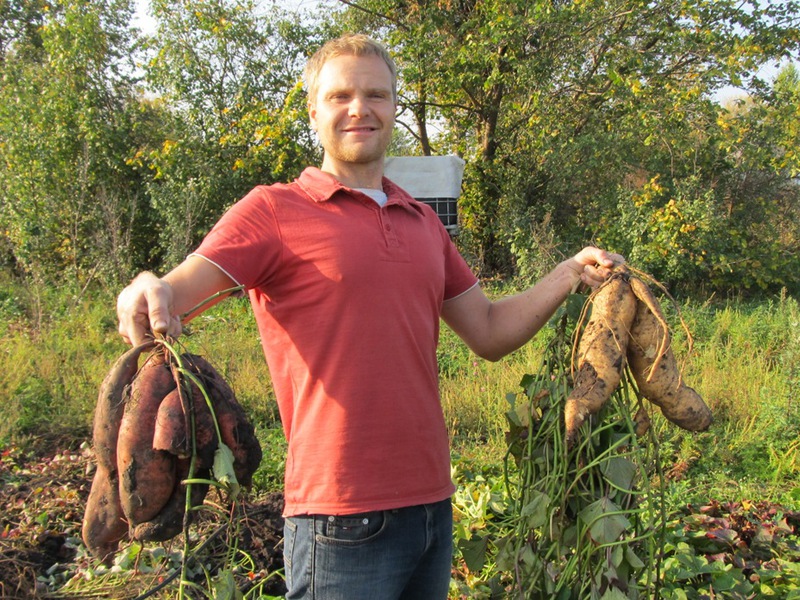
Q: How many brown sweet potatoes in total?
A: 2